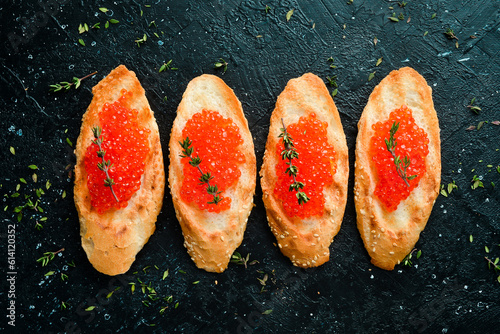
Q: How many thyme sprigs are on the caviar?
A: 4